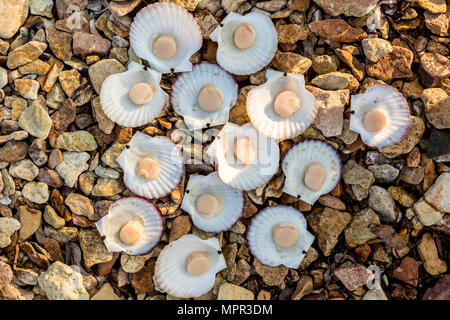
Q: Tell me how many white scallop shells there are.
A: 13